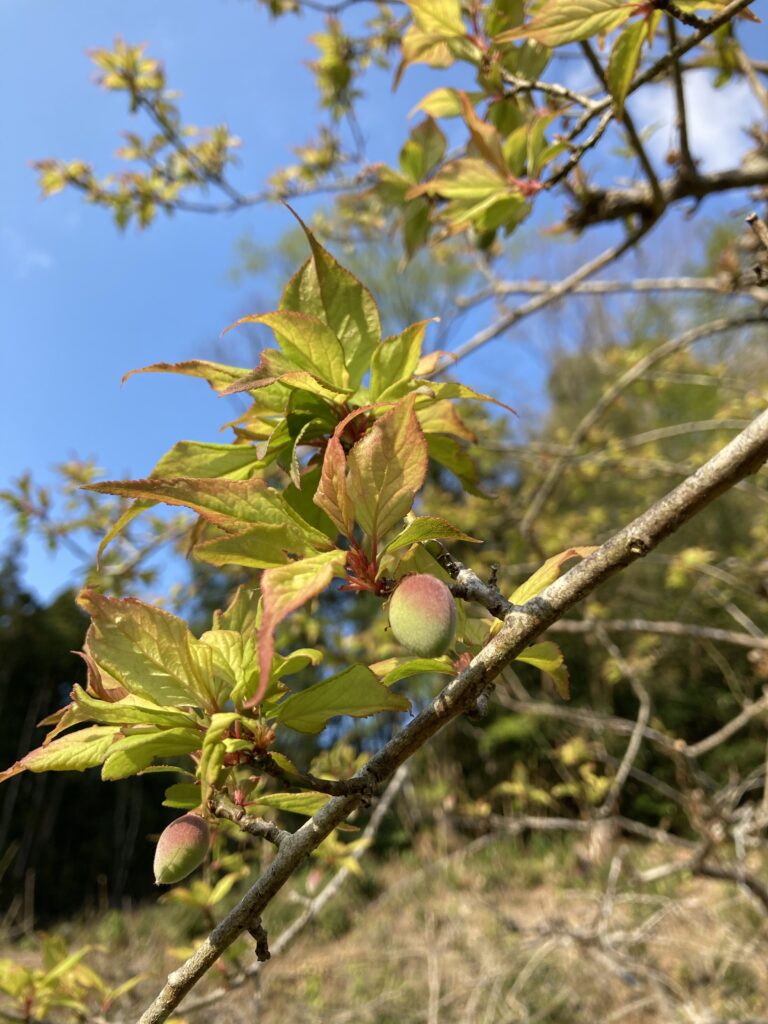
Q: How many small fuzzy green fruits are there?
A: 2